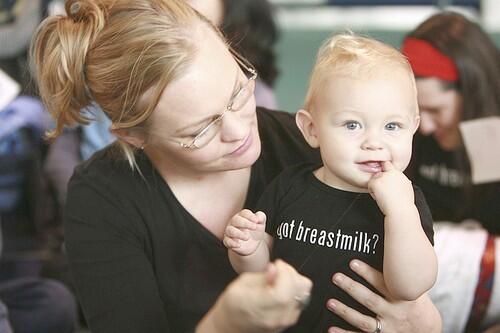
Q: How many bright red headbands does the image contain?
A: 1